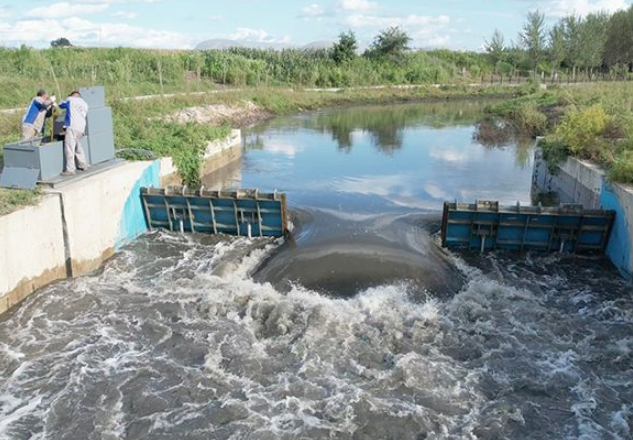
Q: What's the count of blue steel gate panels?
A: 2